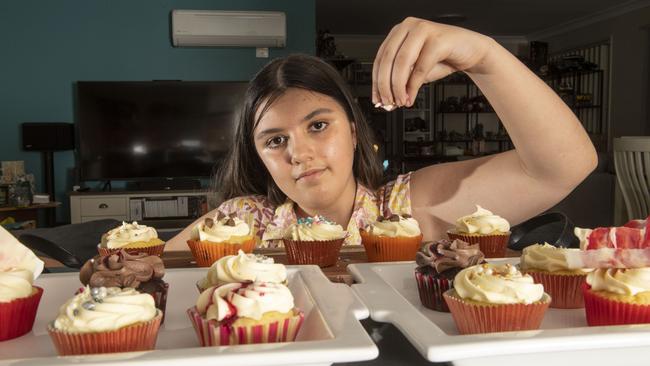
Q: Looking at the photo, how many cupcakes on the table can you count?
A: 14